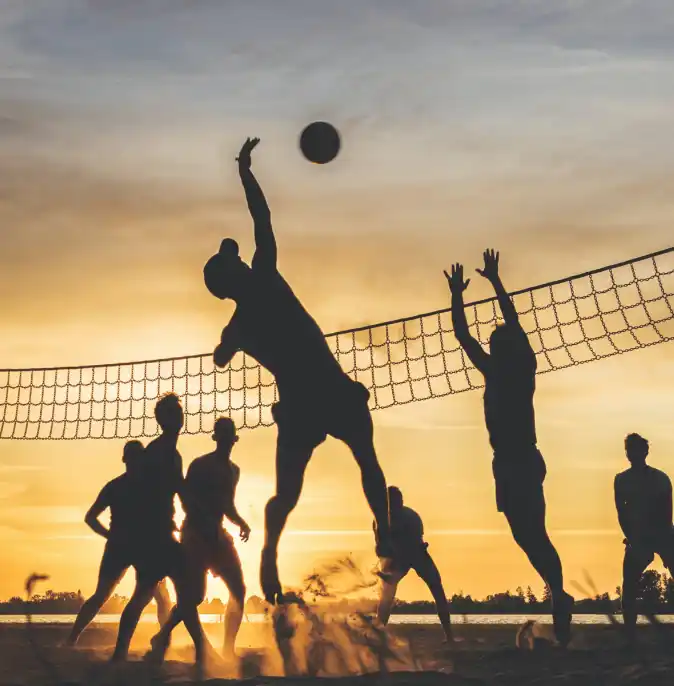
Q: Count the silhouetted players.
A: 7